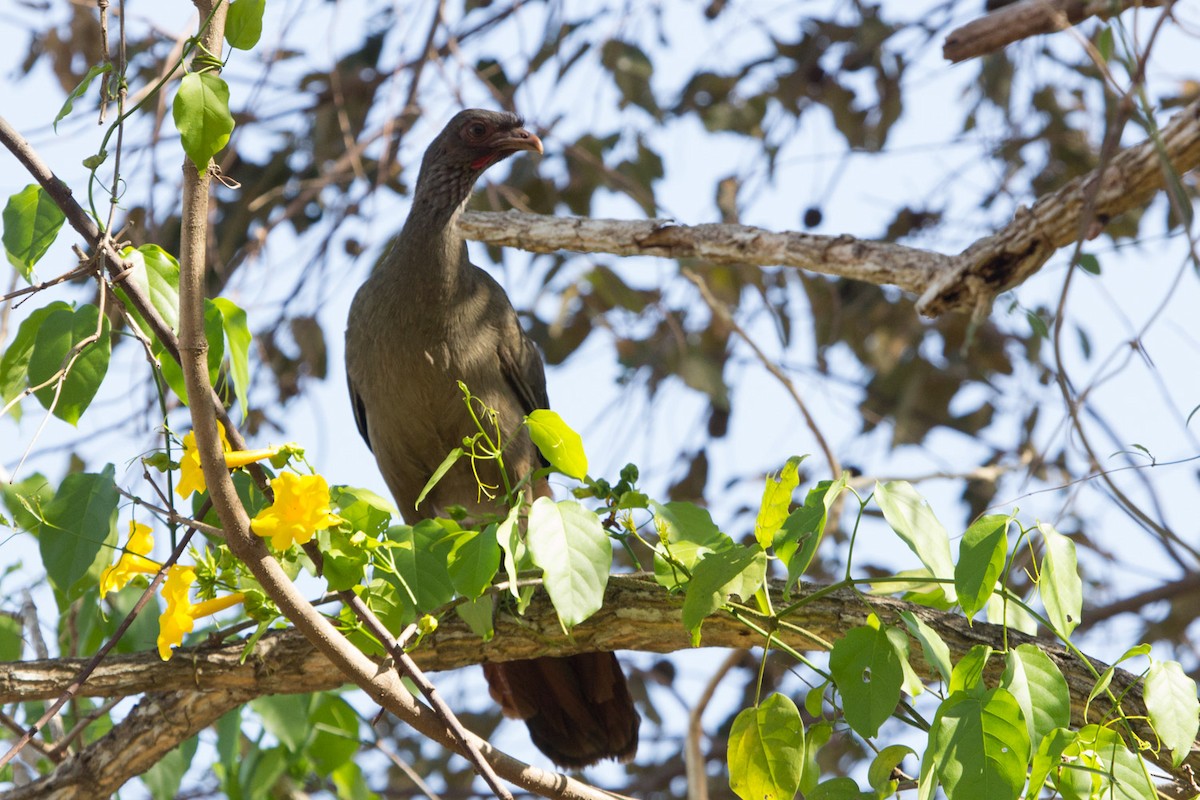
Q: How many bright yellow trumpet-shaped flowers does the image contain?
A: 4